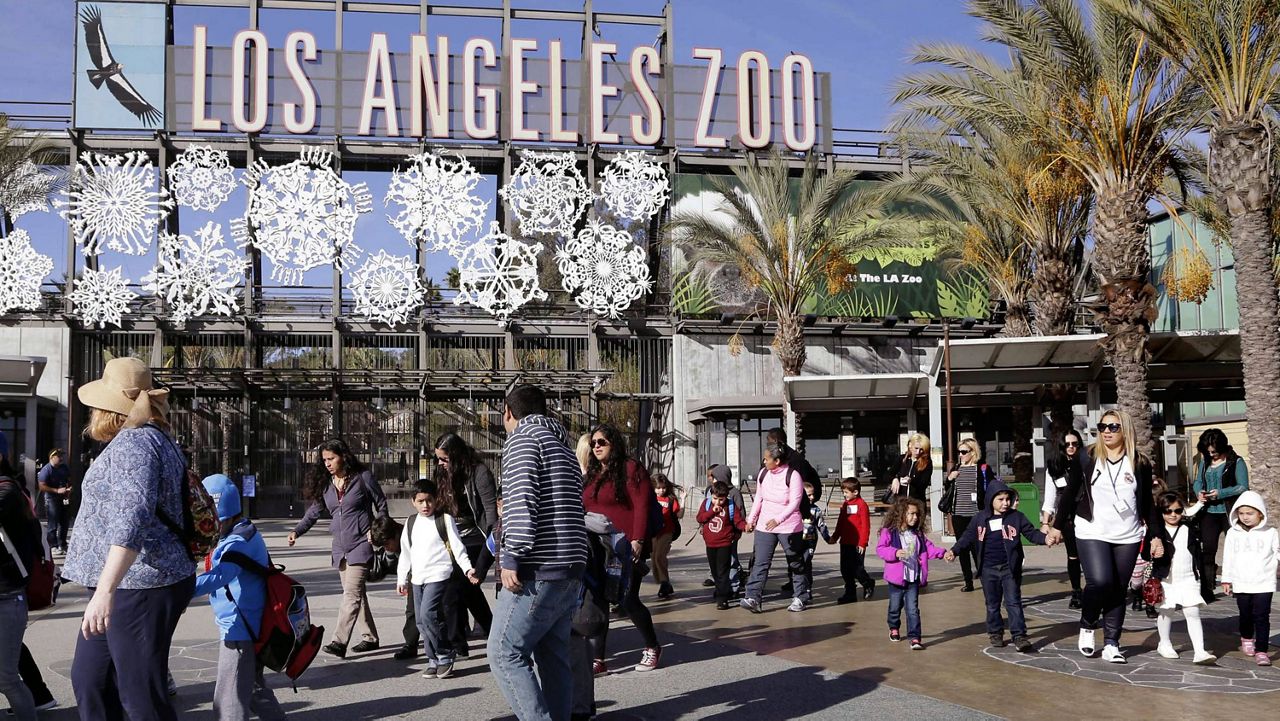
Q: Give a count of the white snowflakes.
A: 13